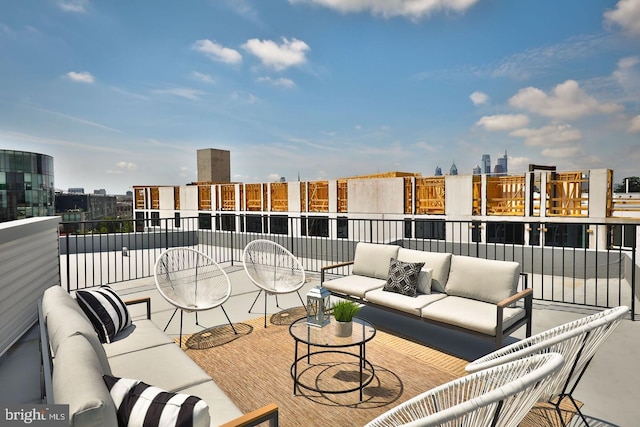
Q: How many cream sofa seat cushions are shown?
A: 6